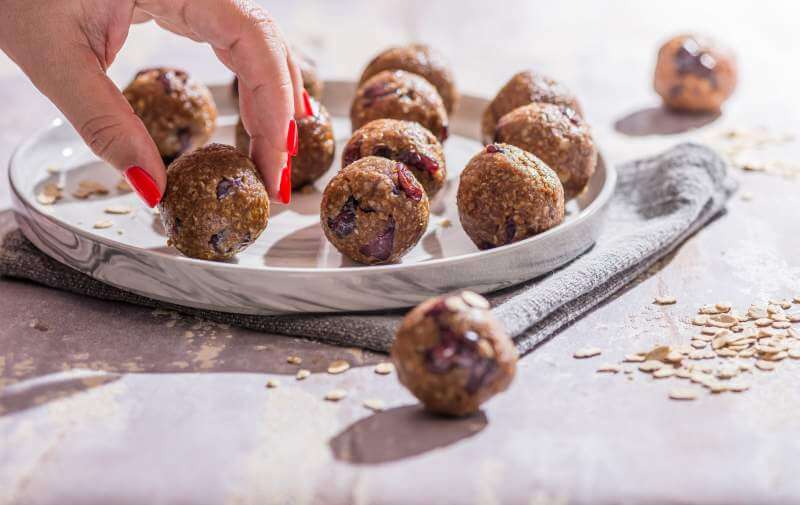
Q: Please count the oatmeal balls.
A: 13